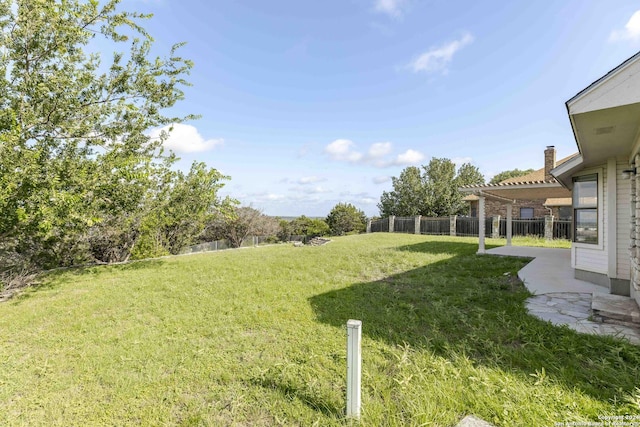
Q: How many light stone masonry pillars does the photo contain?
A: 6